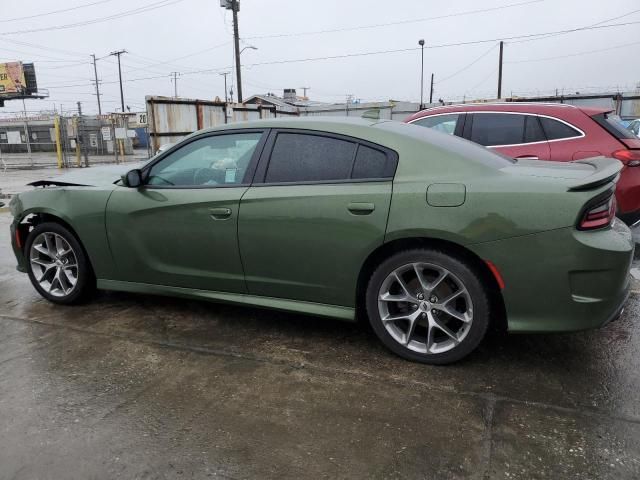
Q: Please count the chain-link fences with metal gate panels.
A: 1